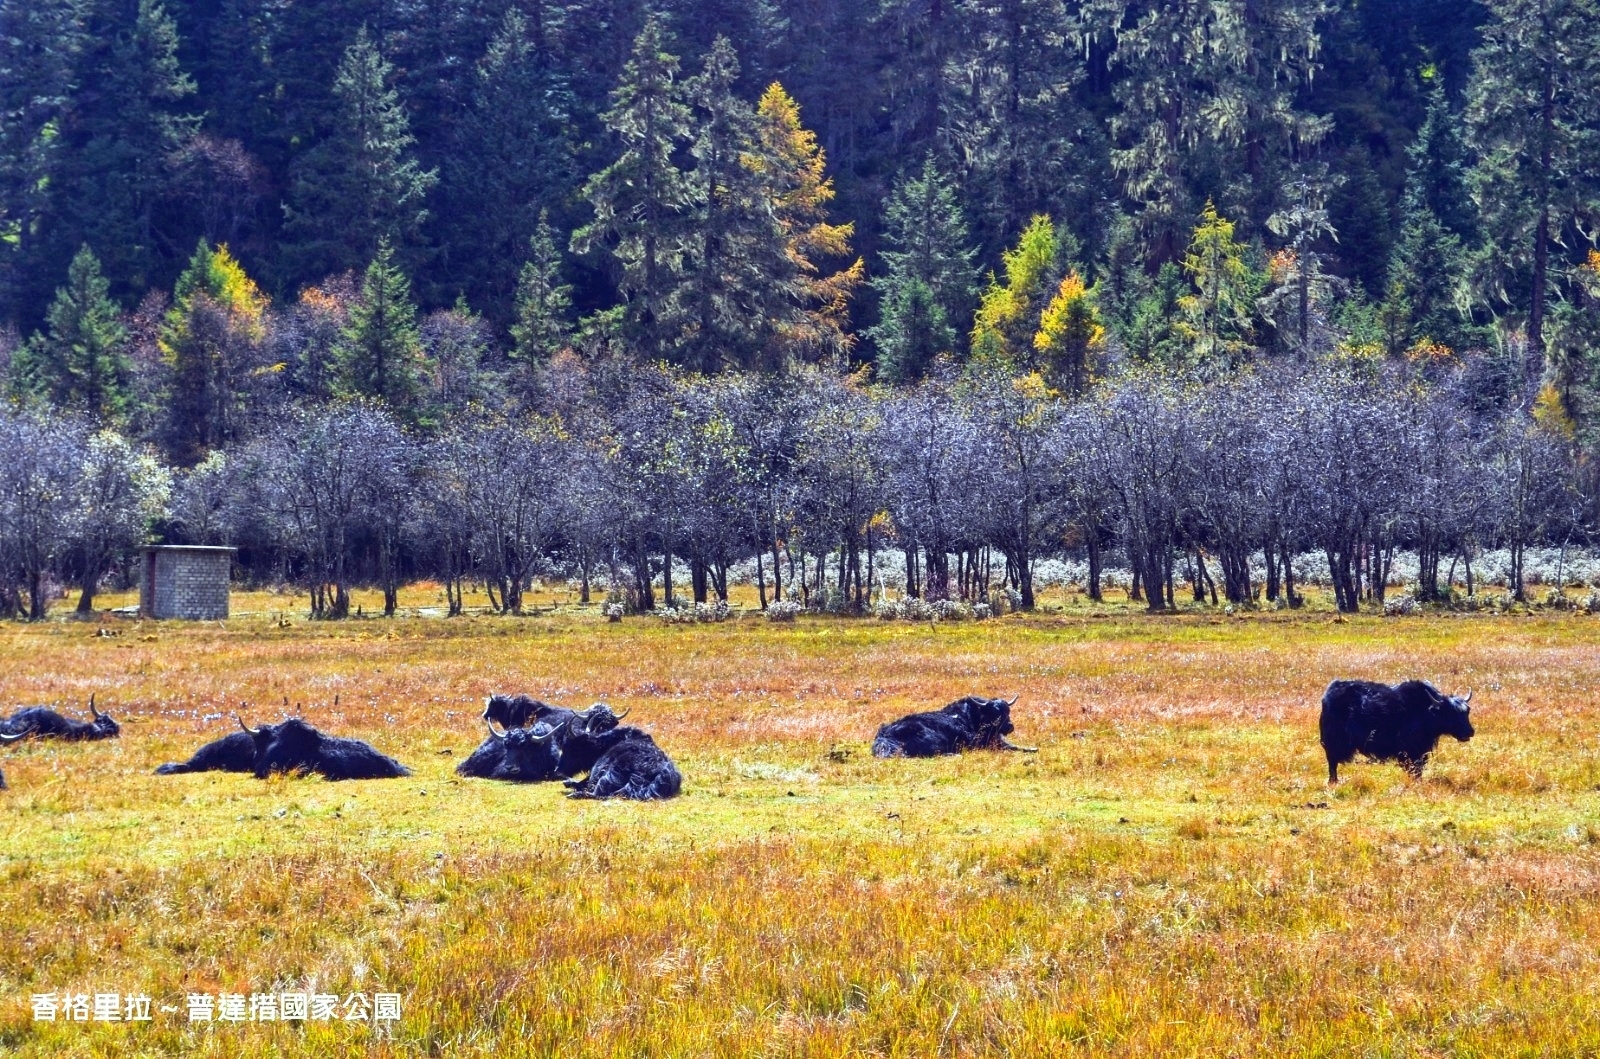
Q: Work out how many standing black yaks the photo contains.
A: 1